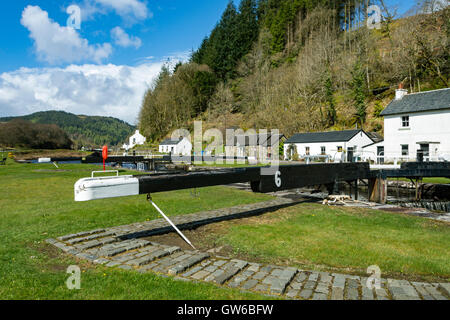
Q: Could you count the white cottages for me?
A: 4